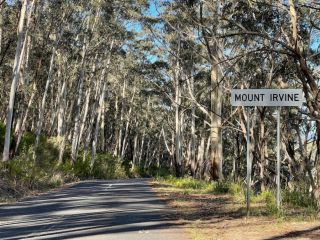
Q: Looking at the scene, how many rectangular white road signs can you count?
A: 1